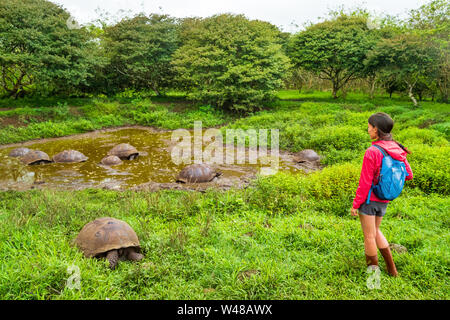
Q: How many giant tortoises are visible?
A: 8